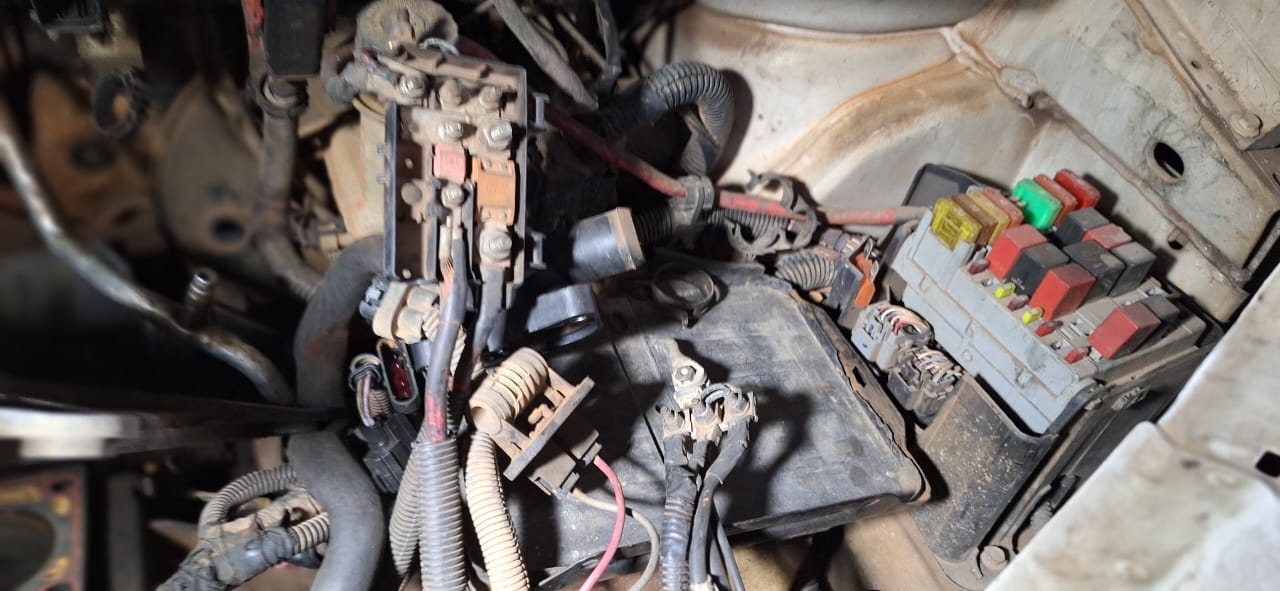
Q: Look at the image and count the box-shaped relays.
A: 9